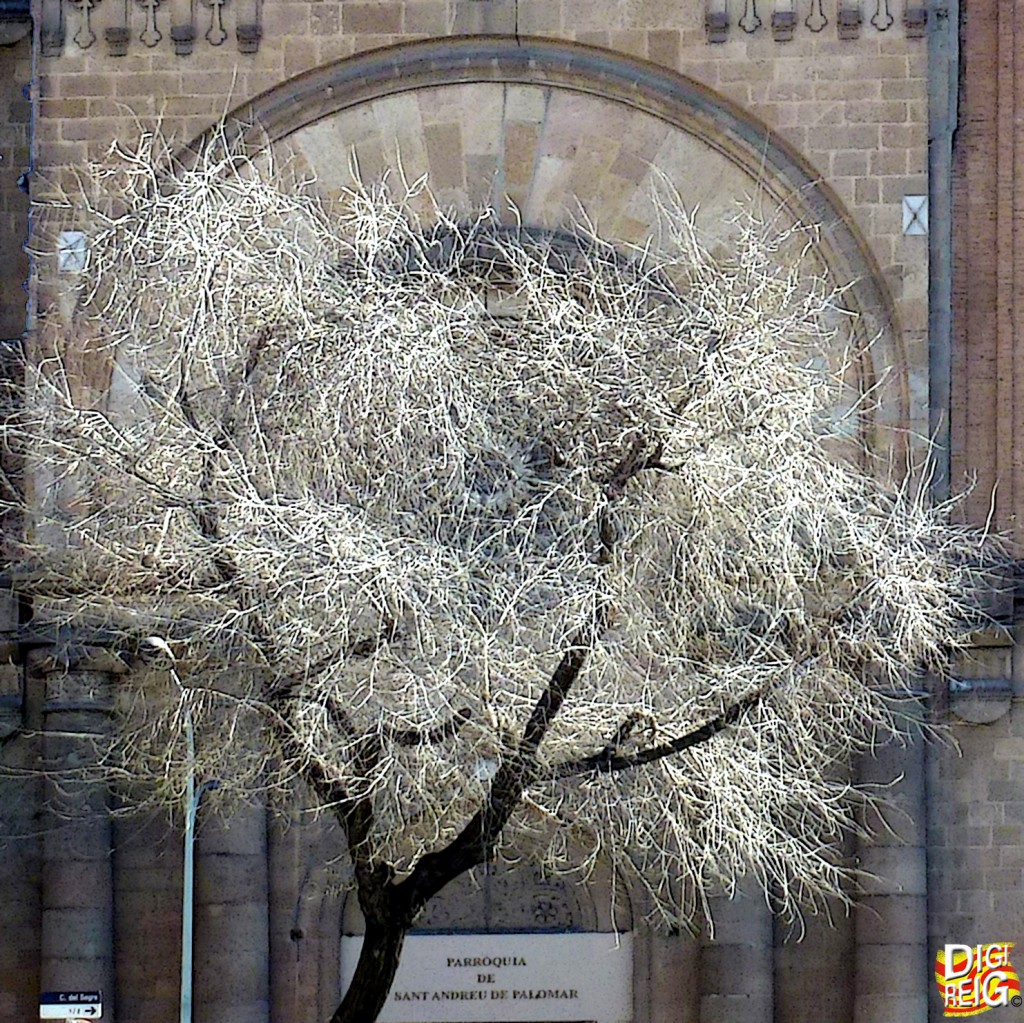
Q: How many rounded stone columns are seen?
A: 4